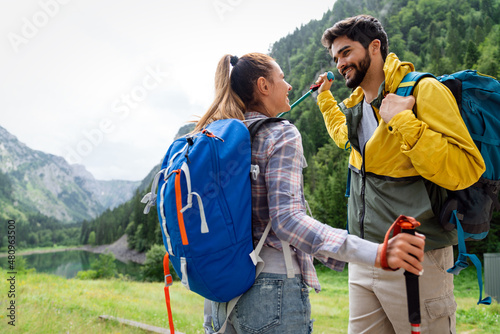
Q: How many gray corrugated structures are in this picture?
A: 1